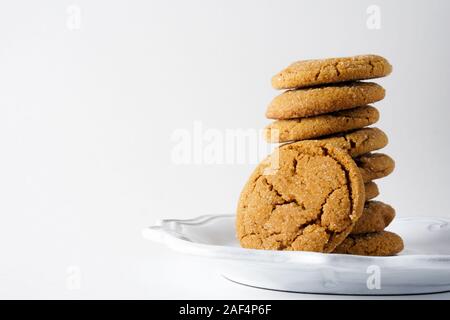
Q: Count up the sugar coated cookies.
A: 9